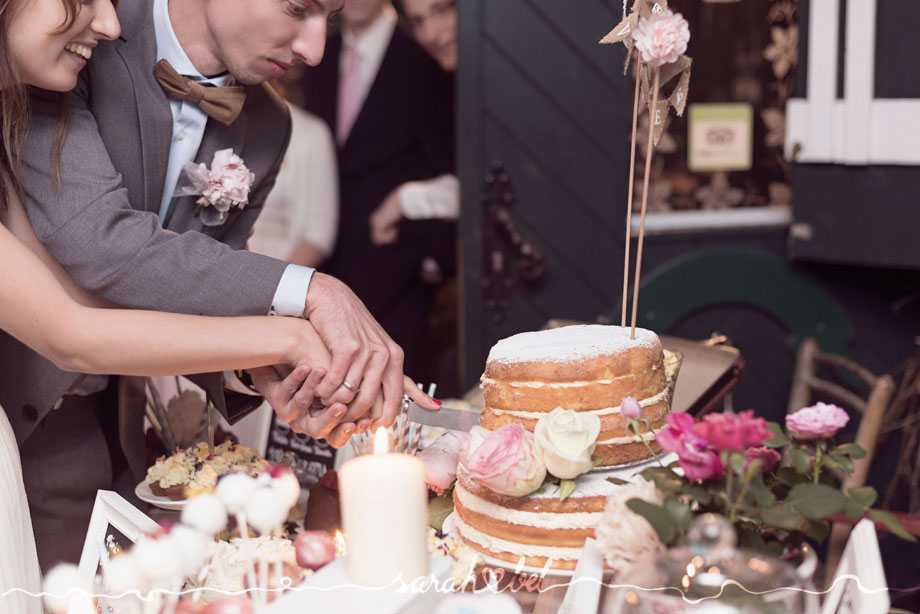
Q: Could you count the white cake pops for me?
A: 8